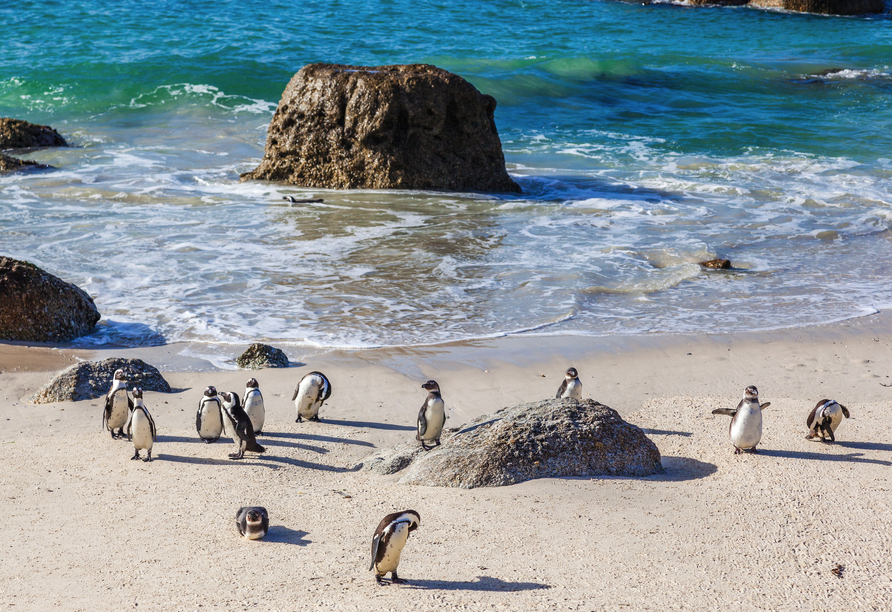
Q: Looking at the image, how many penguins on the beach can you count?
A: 12